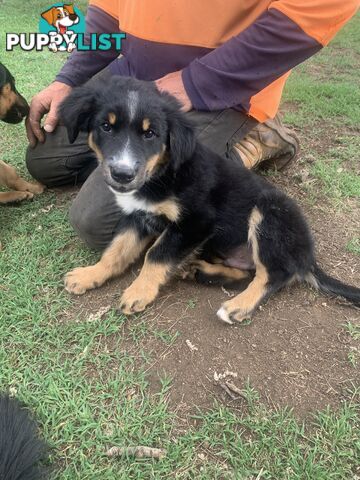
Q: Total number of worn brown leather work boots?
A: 1